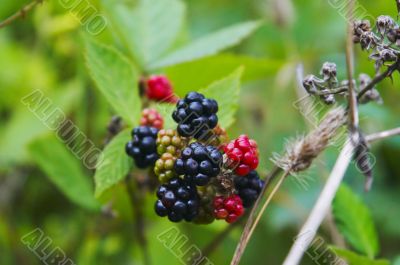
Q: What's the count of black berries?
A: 5